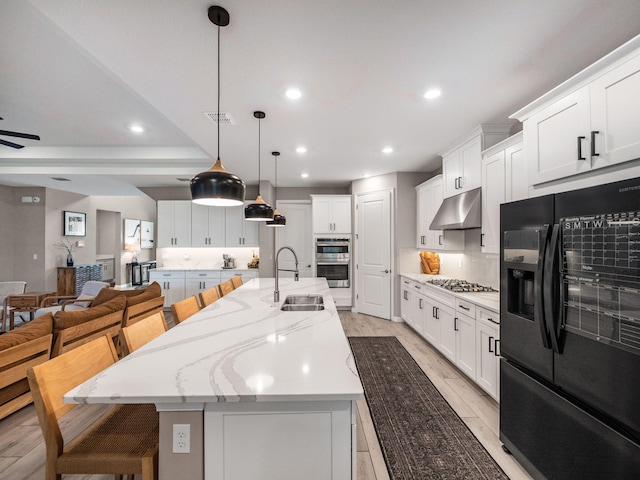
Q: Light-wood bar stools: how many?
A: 6